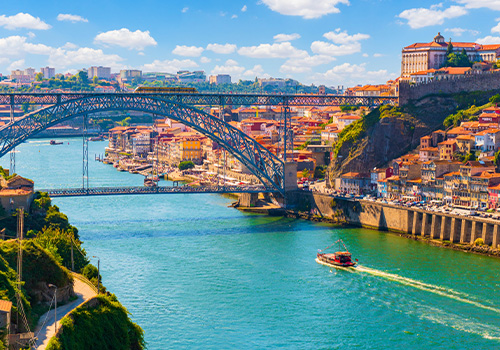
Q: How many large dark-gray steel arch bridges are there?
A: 1